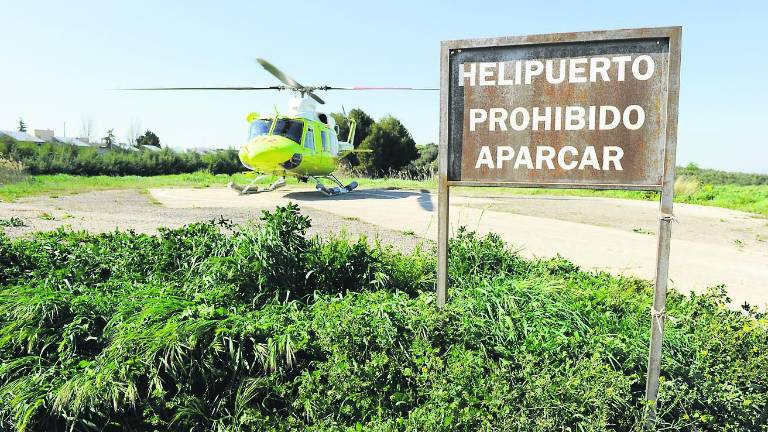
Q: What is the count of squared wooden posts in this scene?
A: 2